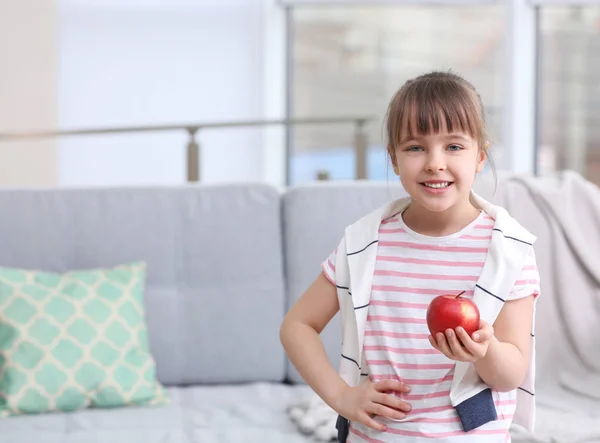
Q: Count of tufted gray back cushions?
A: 2